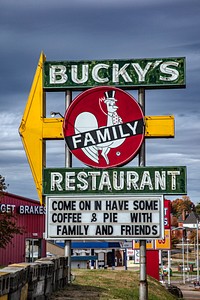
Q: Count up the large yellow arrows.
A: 1